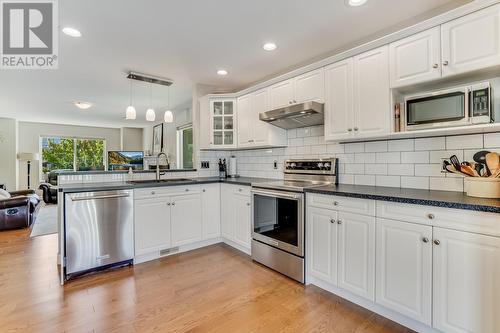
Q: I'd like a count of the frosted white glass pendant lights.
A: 3